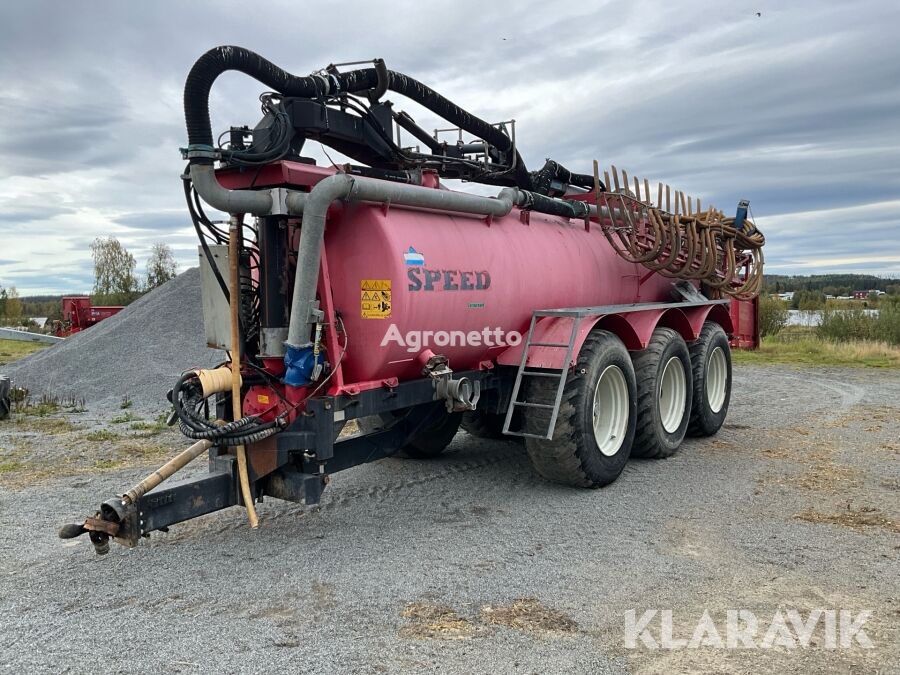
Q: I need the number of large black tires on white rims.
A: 3